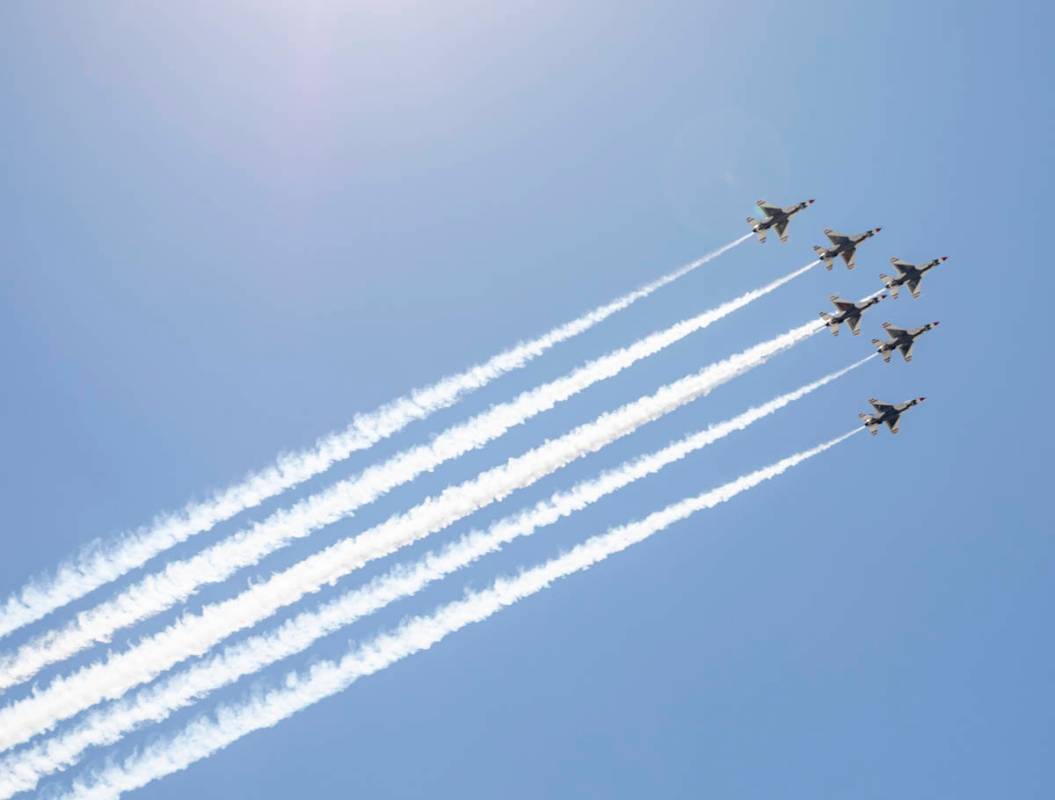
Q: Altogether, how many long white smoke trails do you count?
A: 5